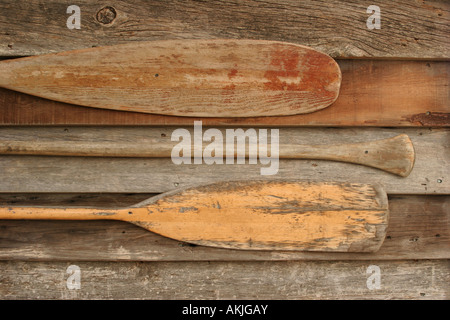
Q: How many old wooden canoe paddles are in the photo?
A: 3